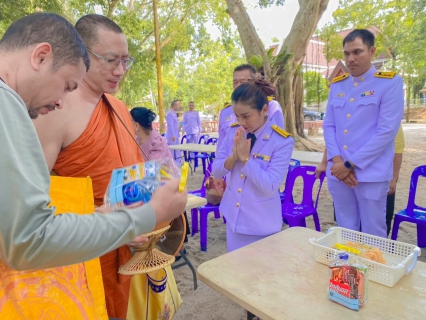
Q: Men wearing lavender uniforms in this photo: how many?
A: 4